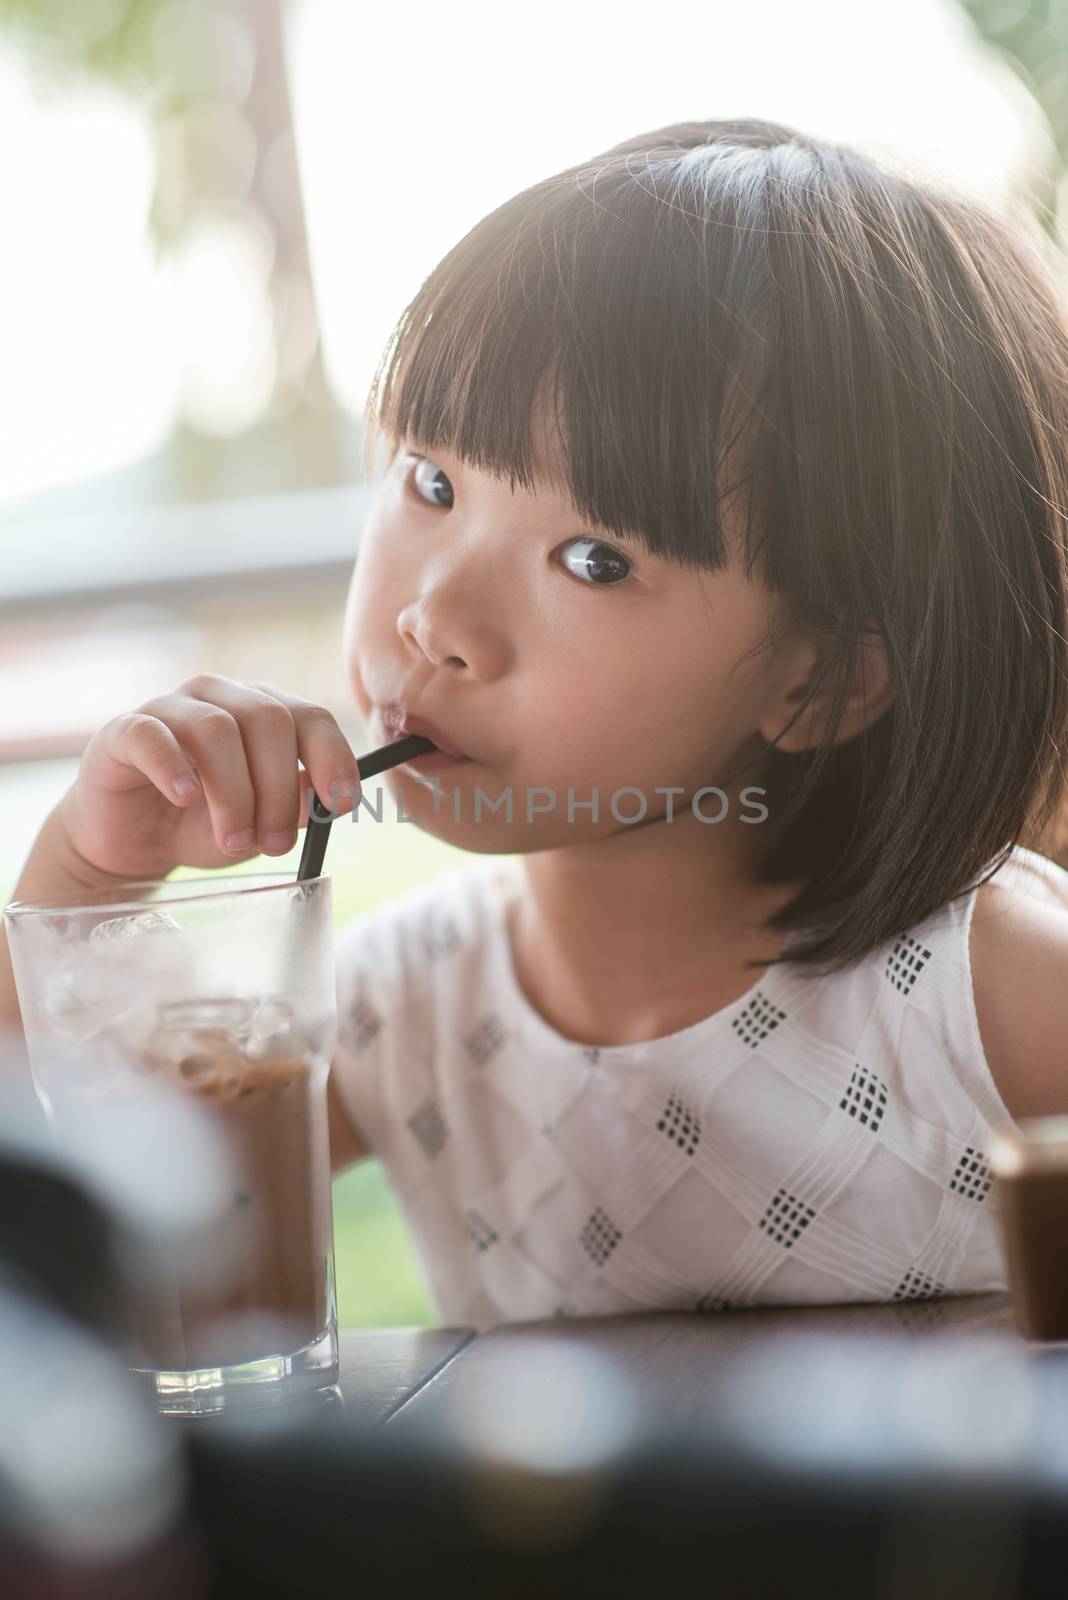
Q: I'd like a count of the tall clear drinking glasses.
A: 1